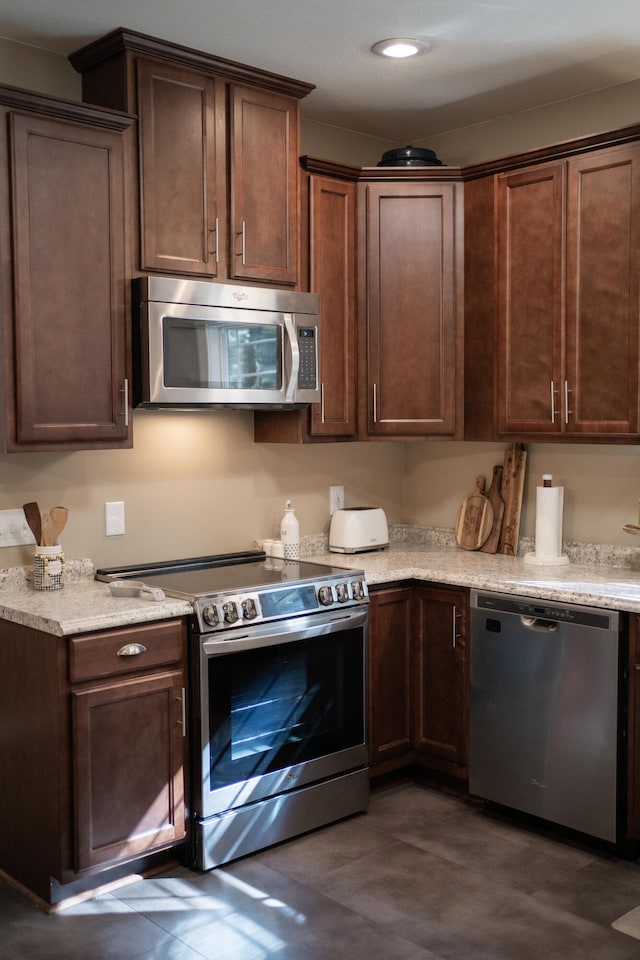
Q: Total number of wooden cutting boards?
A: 3